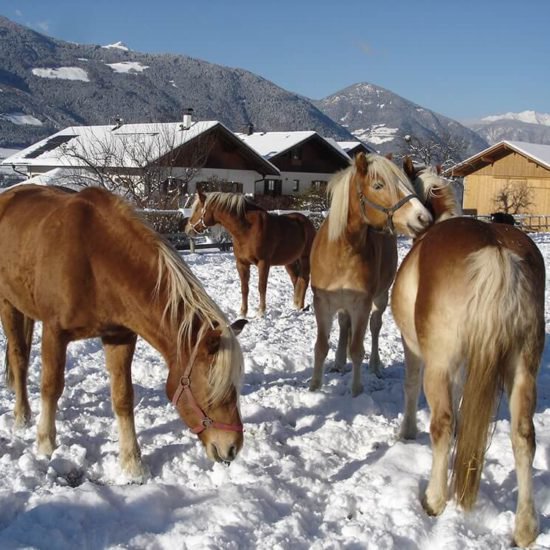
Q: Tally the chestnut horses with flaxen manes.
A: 4